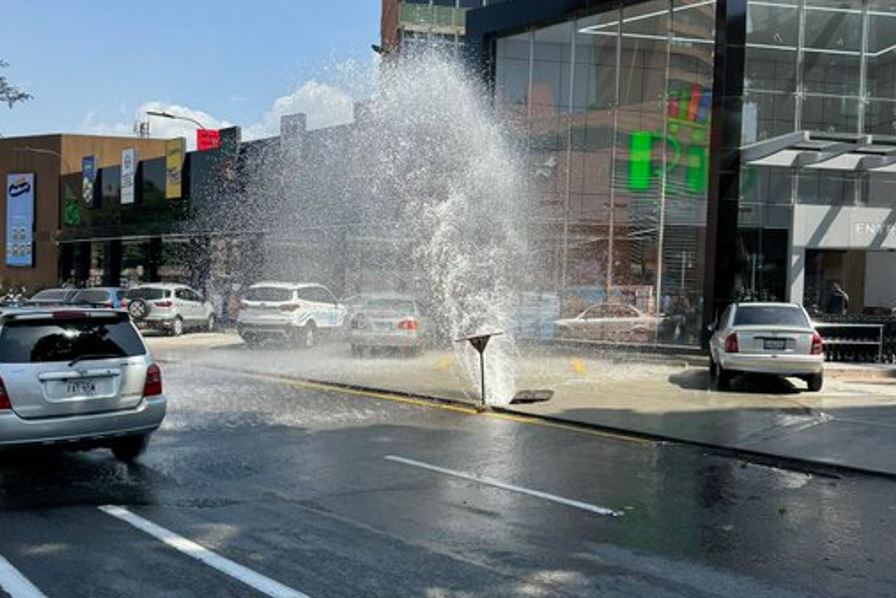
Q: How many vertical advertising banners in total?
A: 4